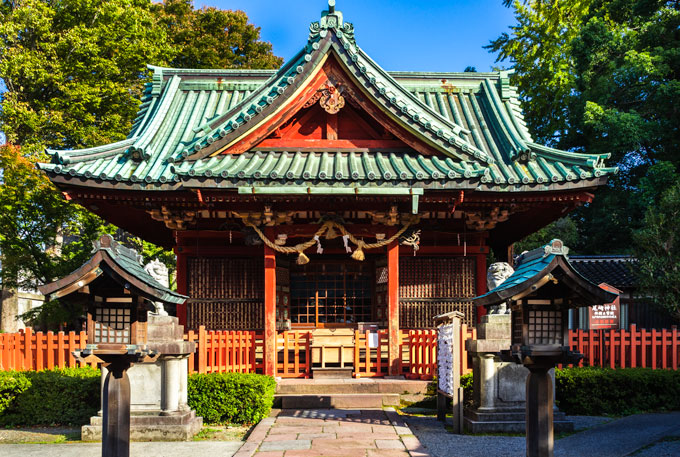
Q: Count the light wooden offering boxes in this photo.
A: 1